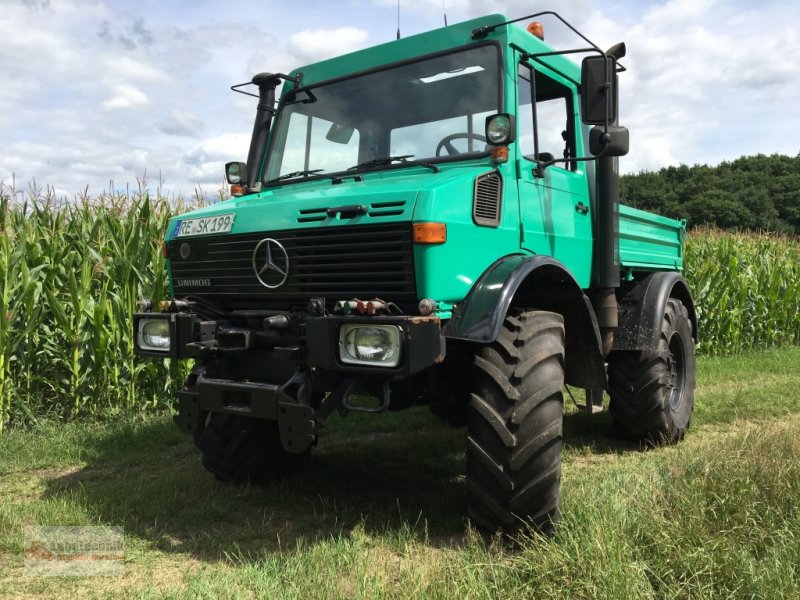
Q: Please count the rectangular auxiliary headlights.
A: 2